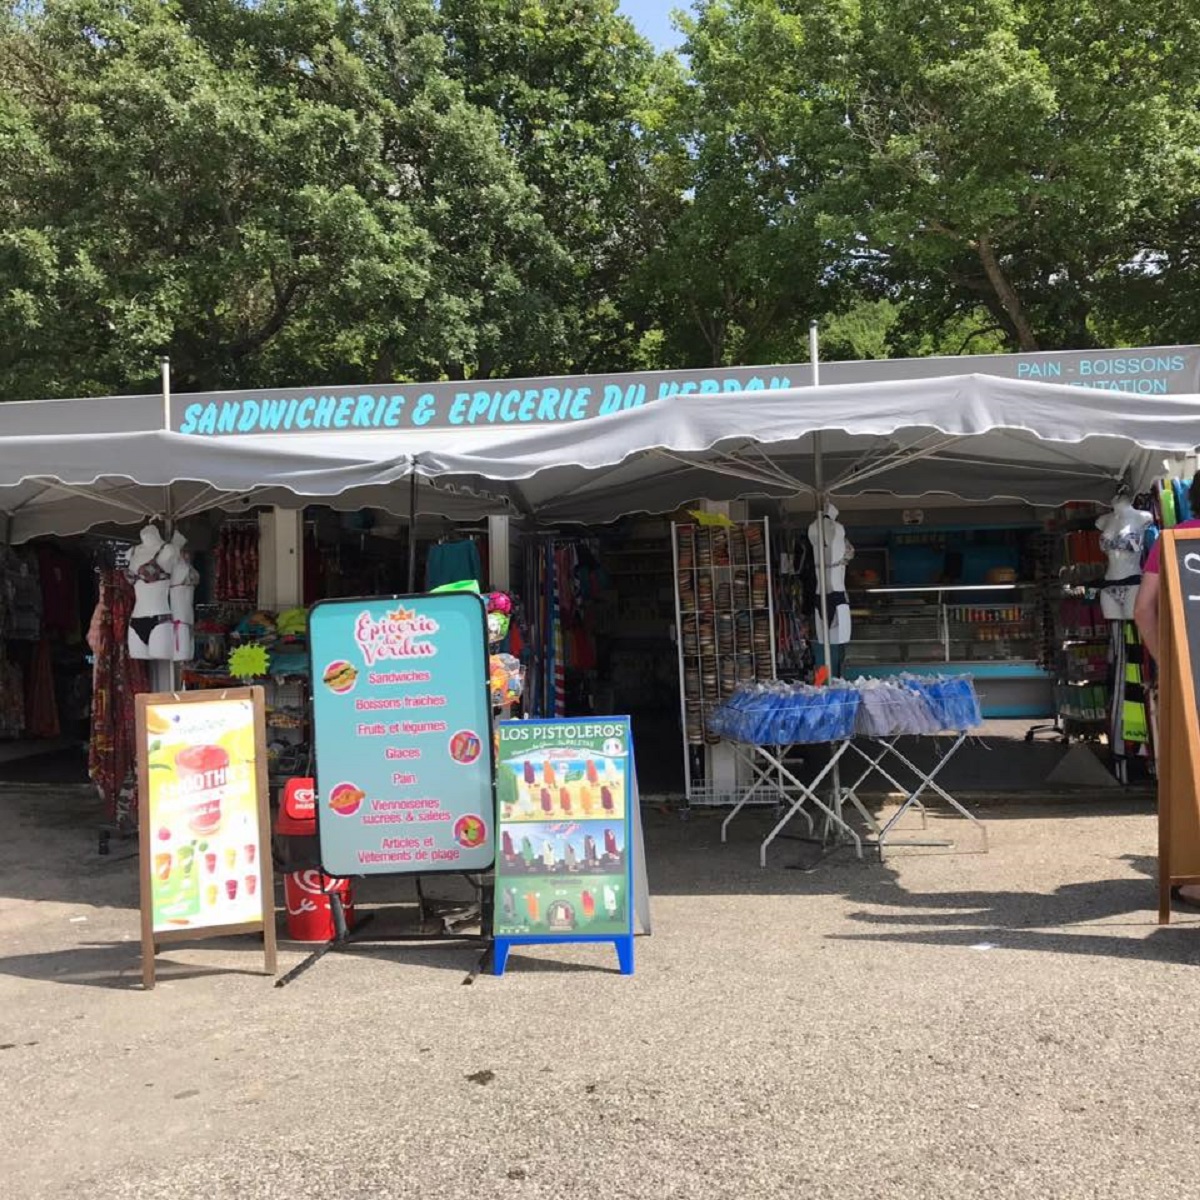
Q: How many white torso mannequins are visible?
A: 4